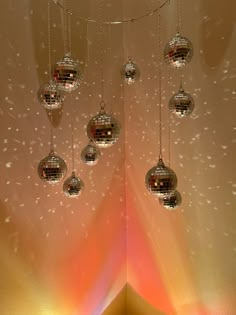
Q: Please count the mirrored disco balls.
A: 11